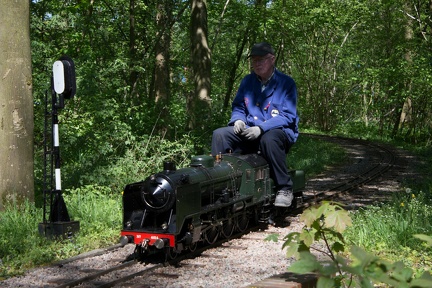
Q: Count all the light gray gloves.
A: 2